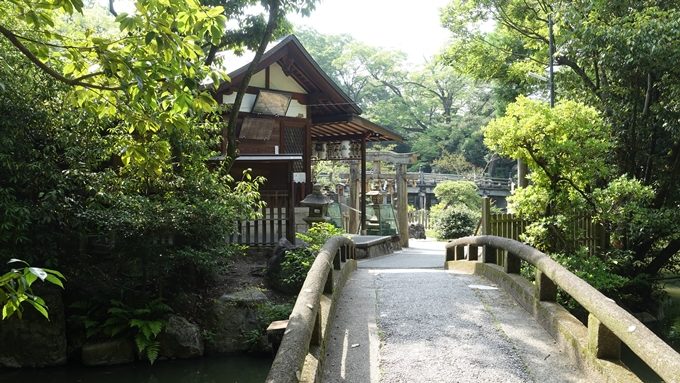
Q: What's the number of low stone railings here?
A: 2